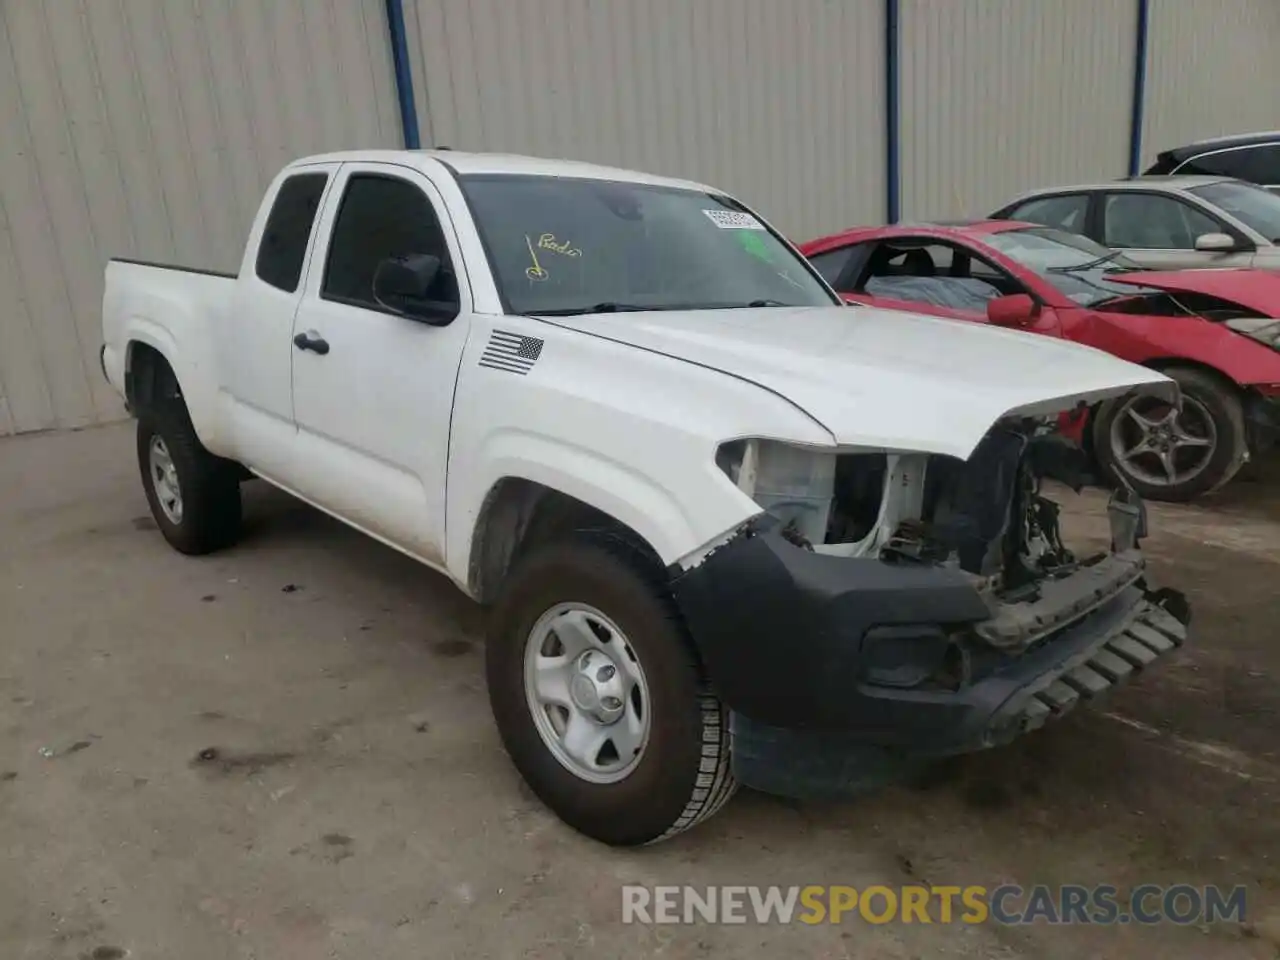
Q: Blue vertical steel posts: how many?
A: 3